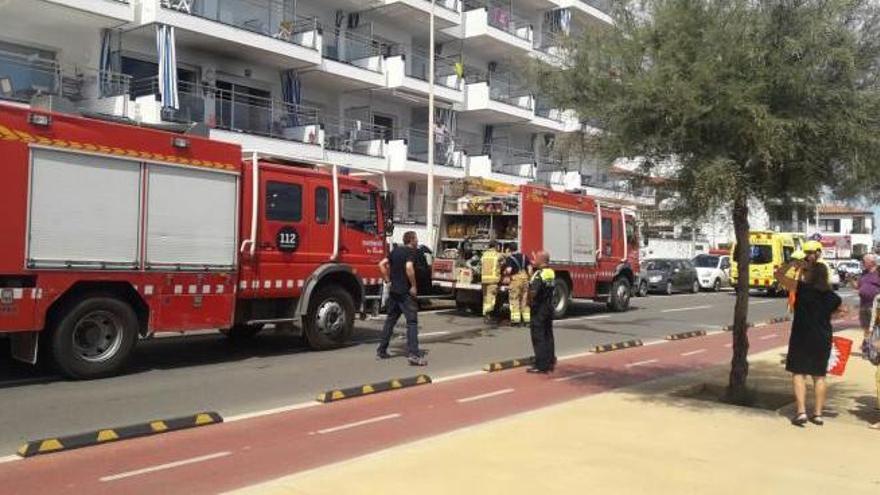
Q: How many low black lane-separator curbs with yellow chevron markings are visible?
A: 7